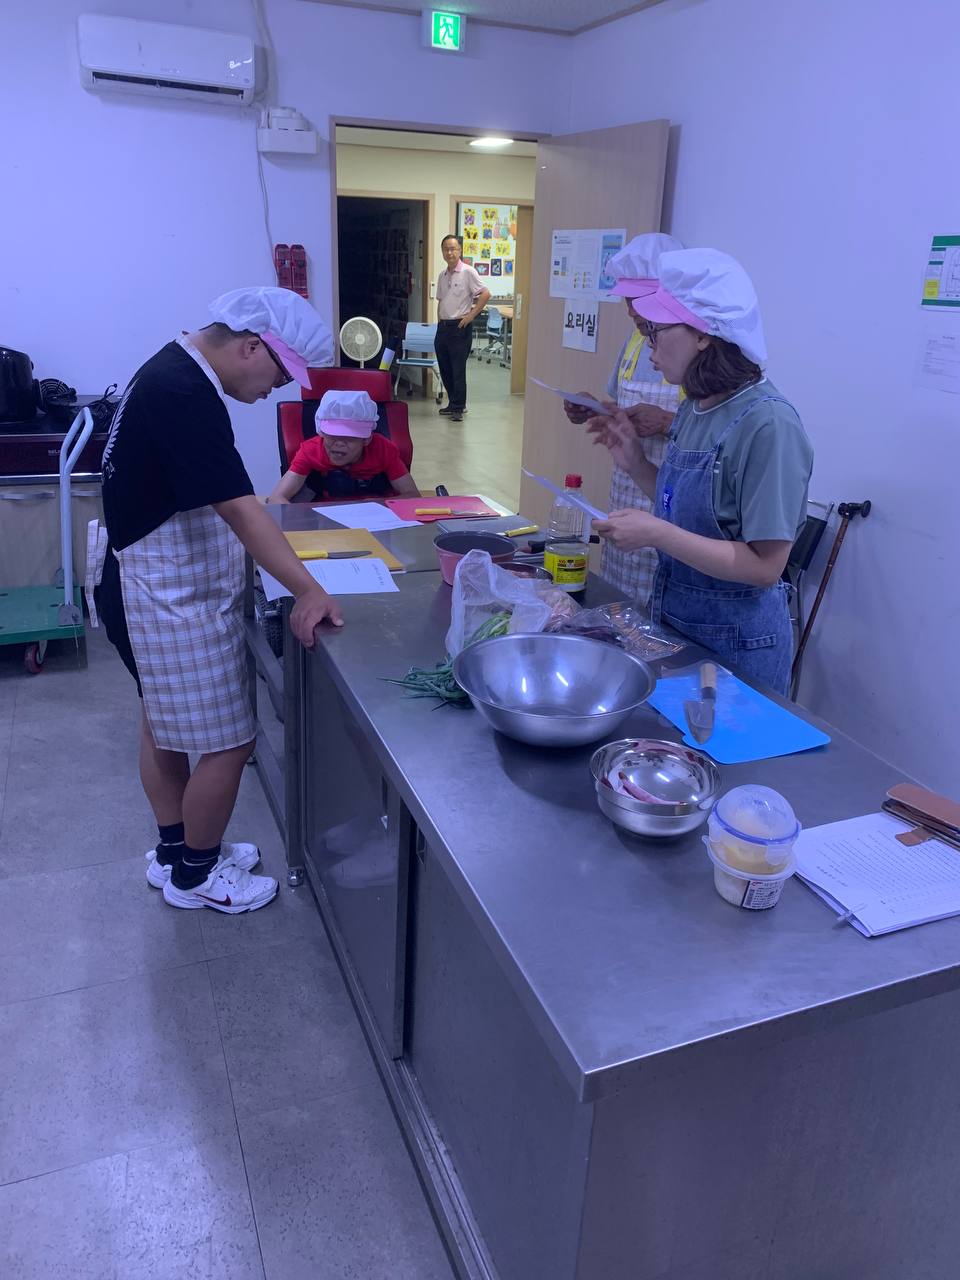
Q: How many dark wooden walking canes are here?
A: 1